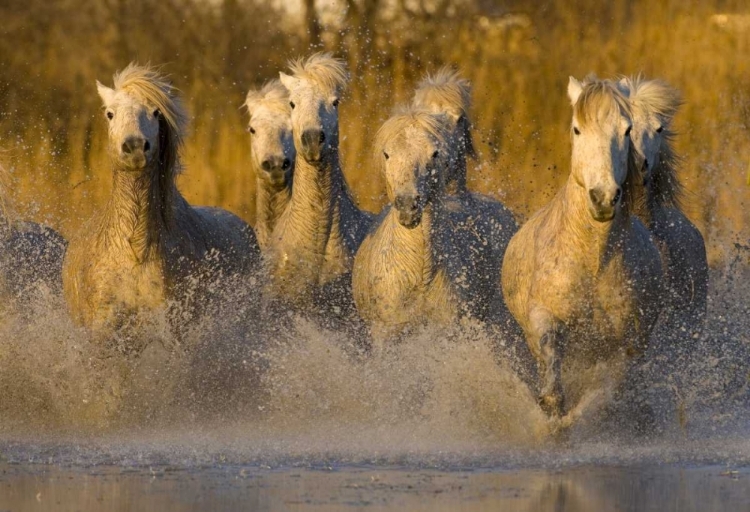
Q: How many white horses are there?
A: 7